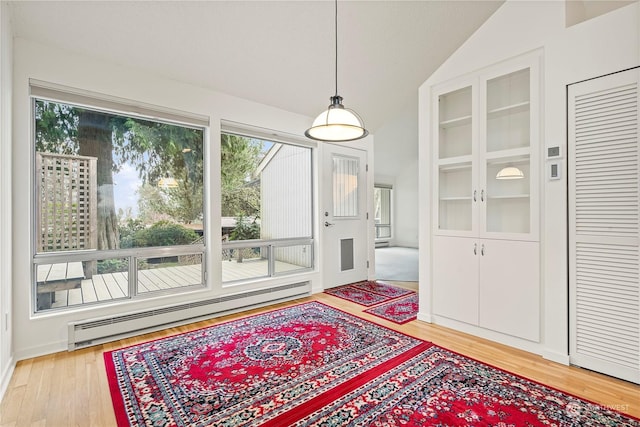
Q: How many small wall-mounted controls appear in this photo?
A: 2